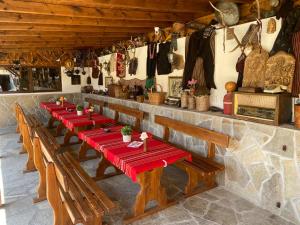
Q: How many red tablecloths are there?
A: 3